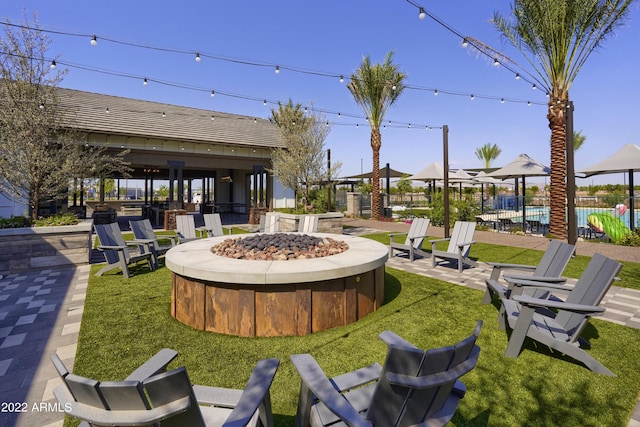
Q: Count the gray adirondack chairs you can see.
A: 12